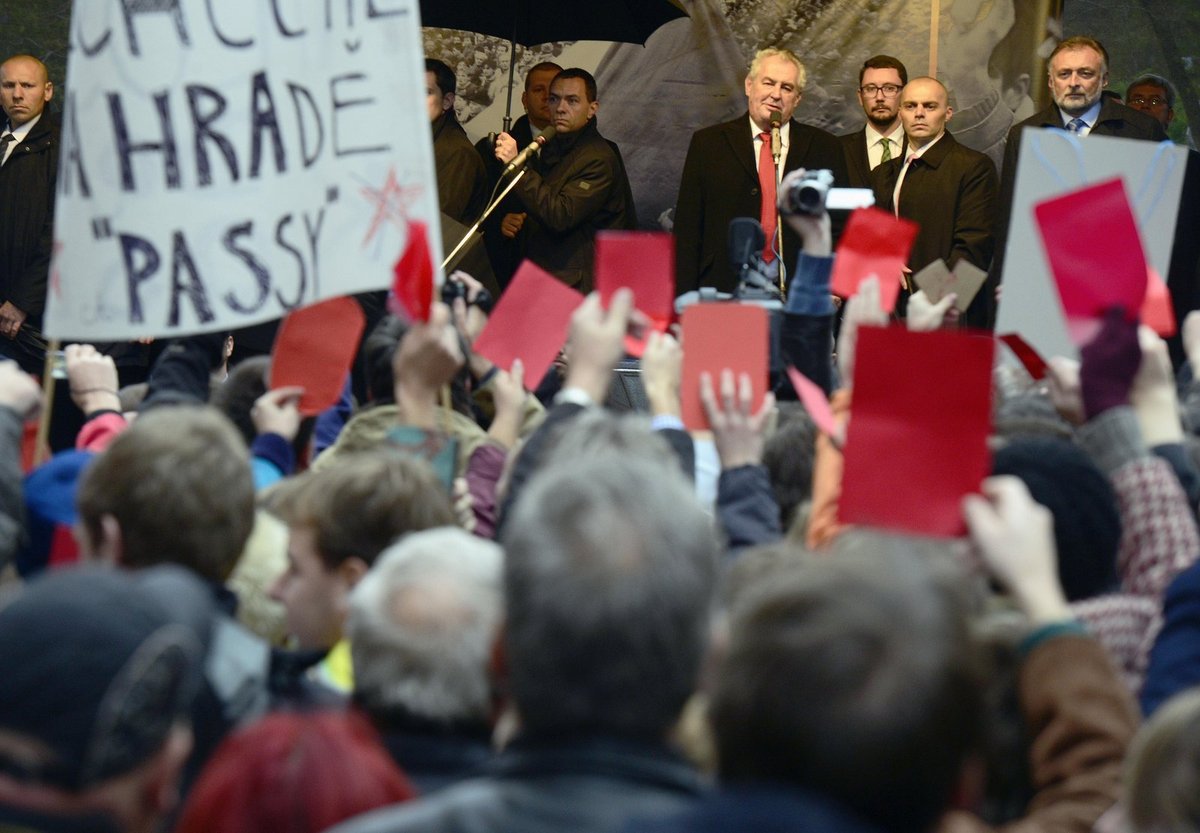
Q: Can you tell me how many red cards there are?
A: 11